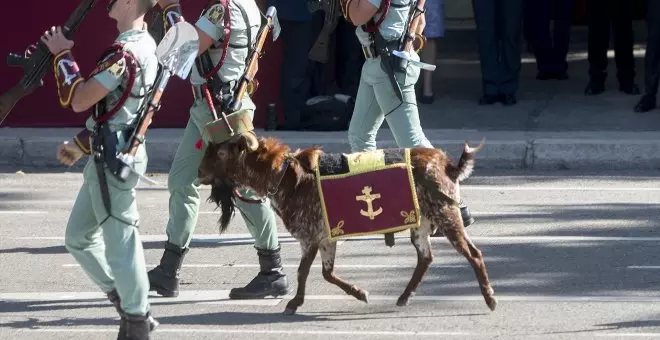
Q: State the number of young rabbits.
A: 0